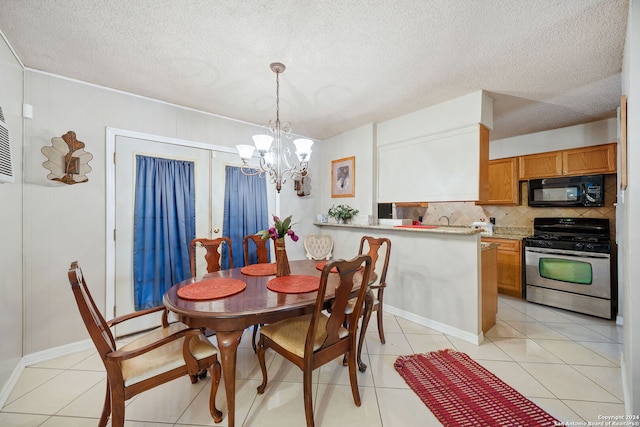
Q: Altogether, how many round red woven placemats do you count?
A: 4